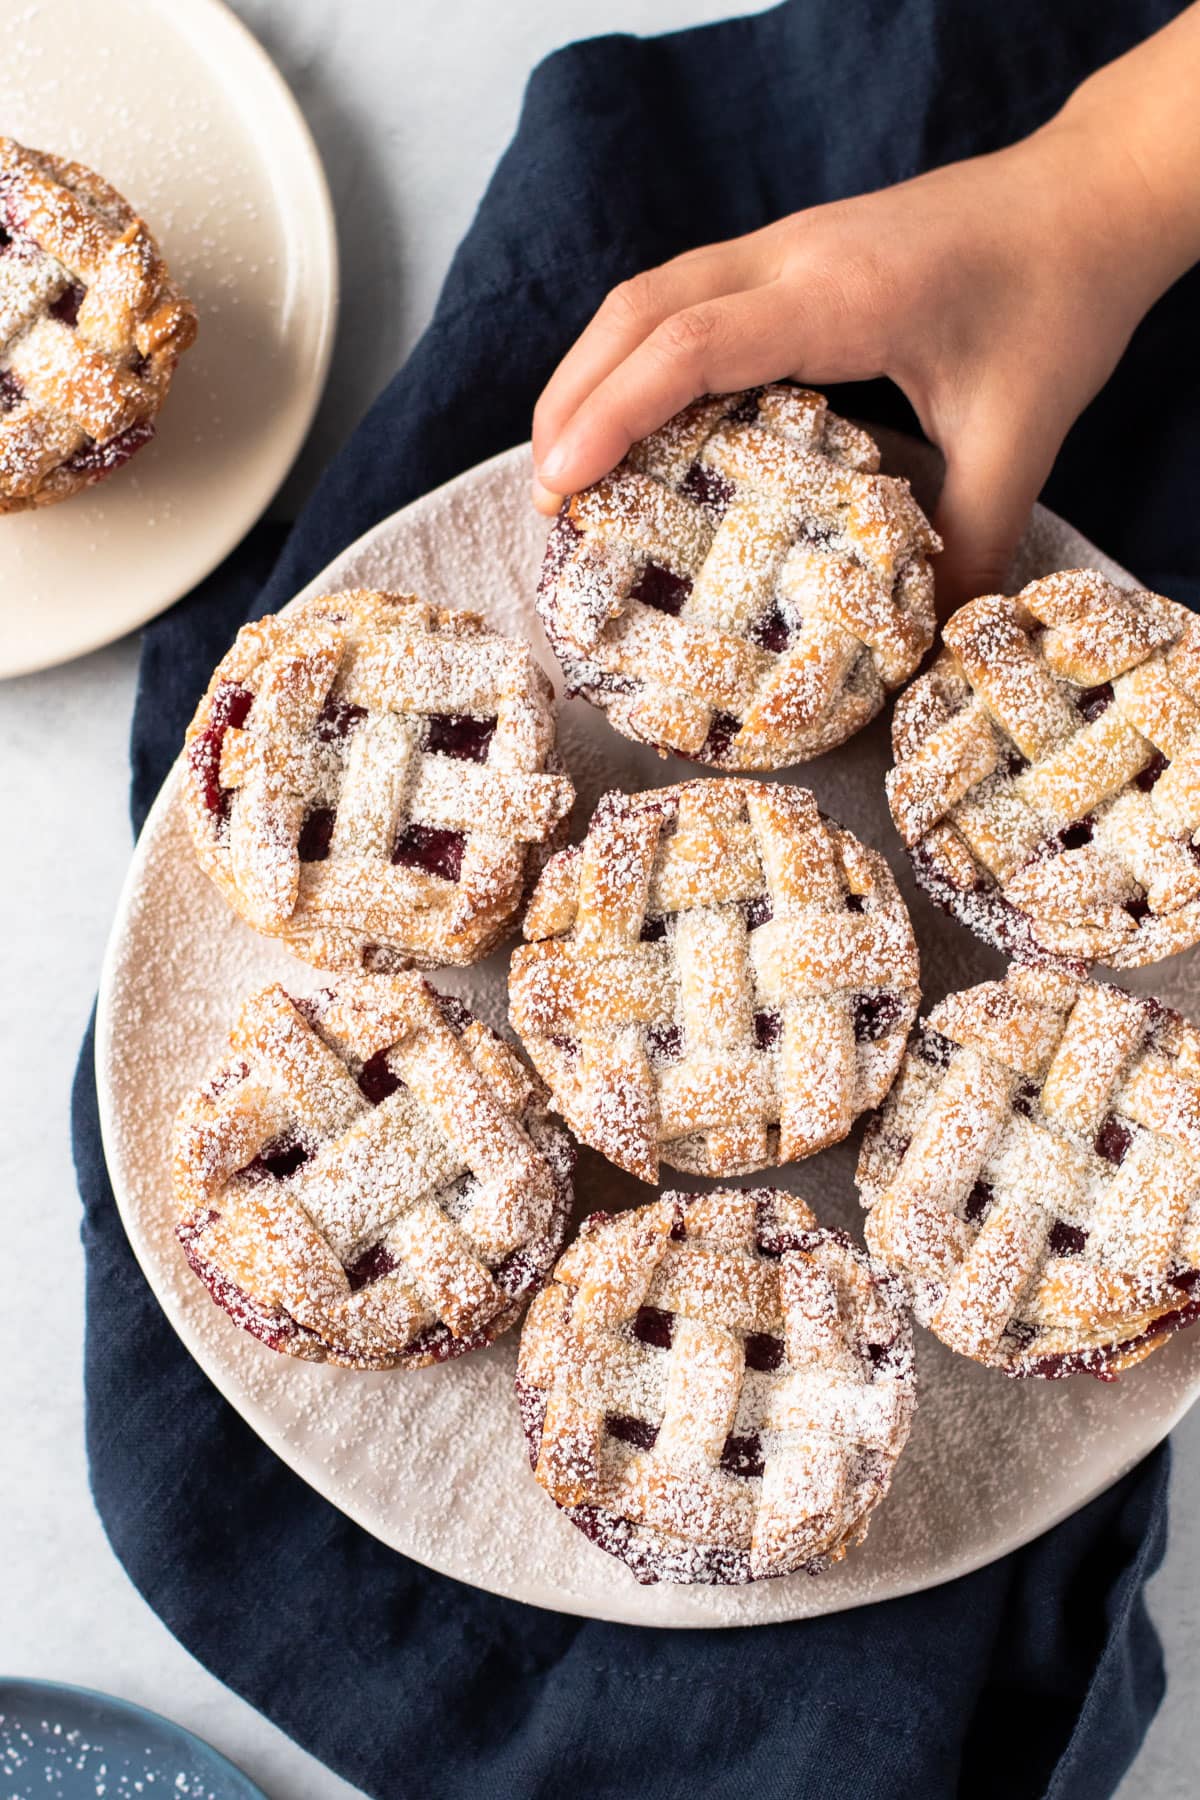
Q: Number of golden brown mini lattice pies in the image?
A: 8